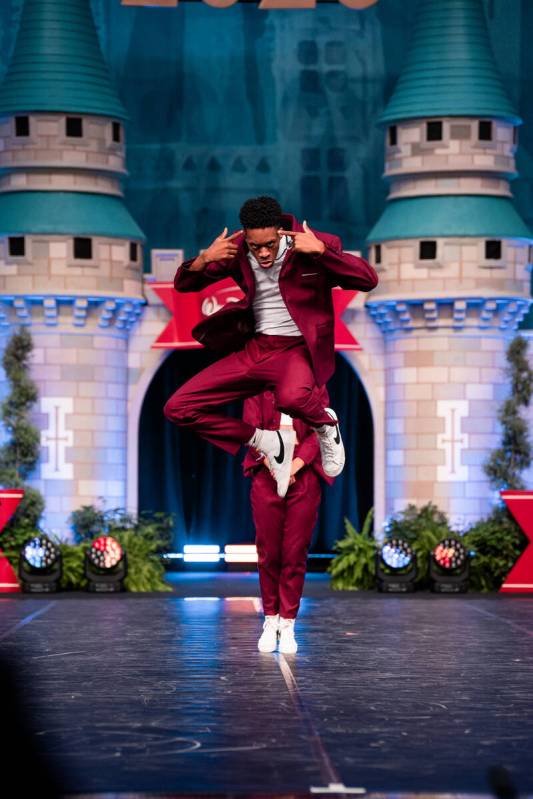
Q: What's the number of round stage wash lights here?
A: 4